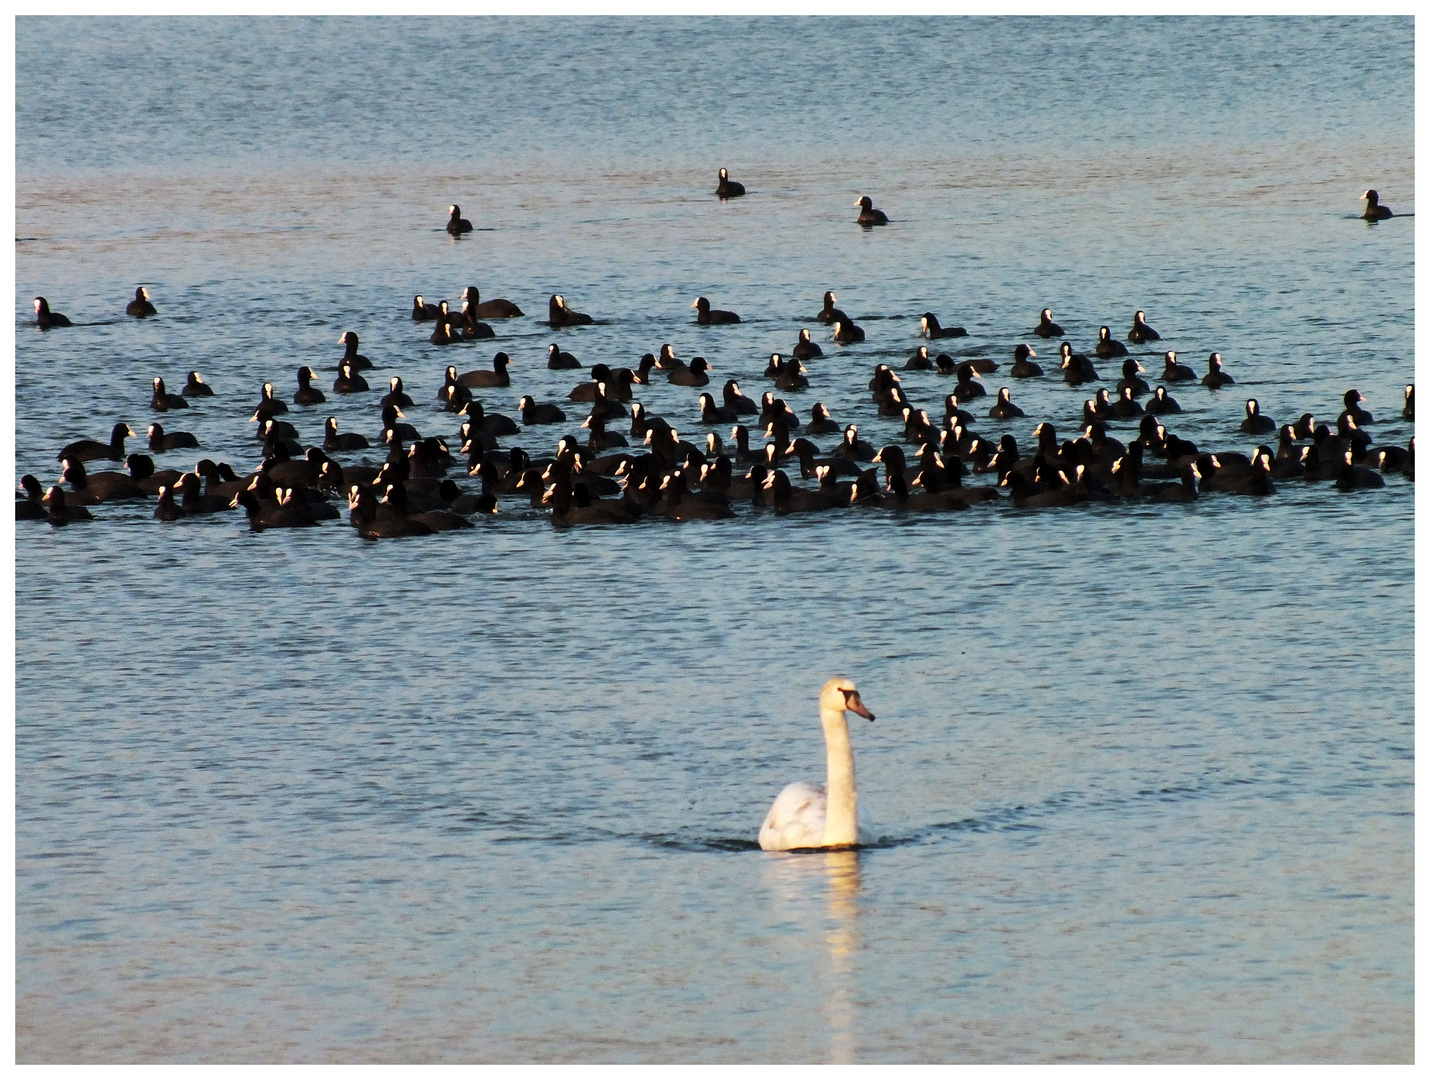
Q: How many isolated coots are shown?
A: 4